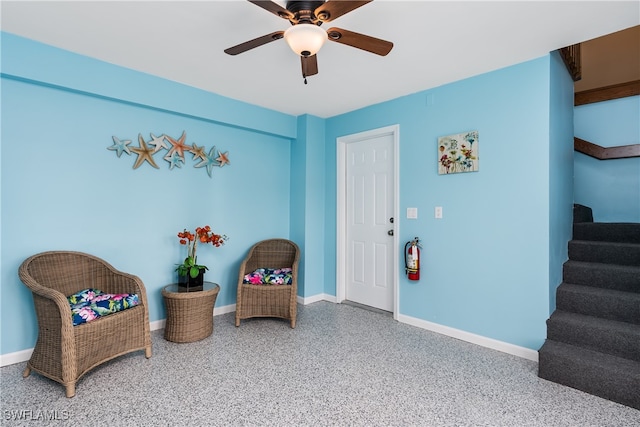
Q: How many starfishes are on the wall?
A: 8